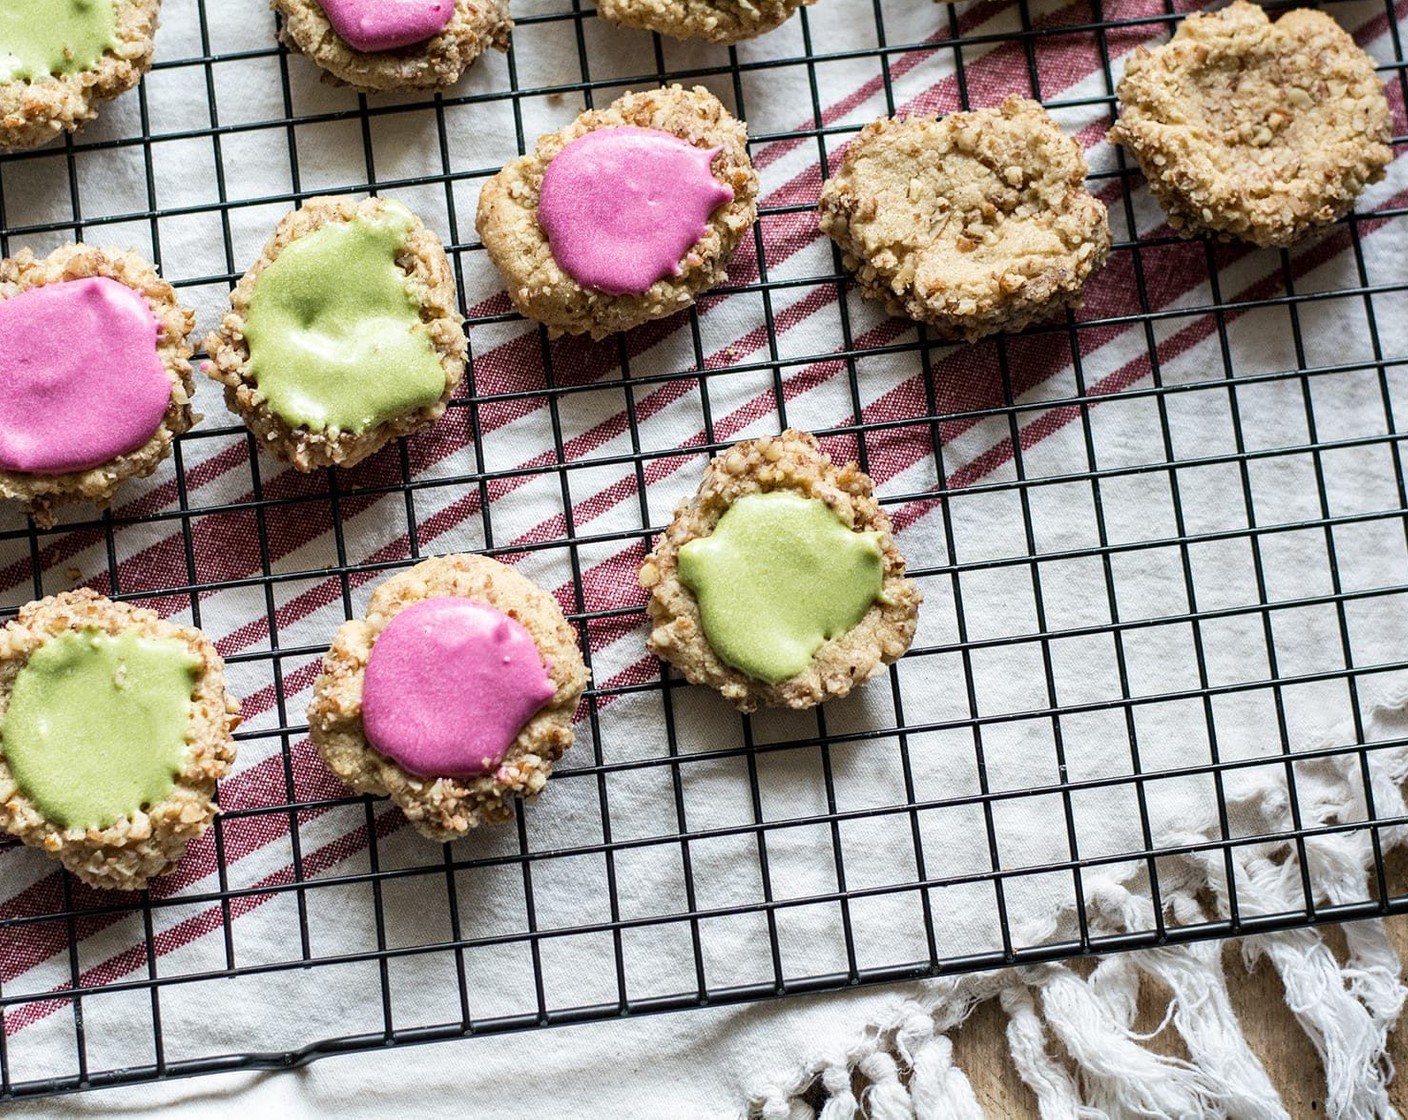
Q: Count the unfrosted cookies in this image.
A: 2